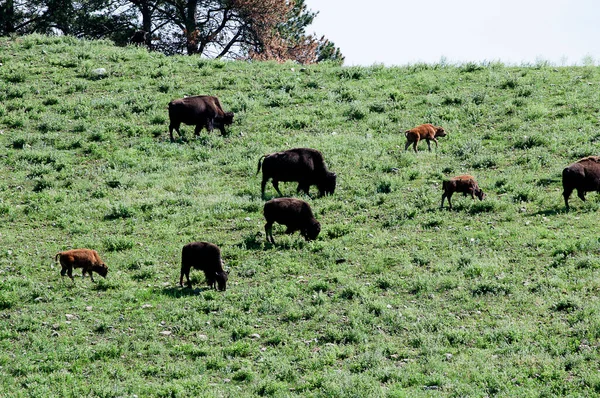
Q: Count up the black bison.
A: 5